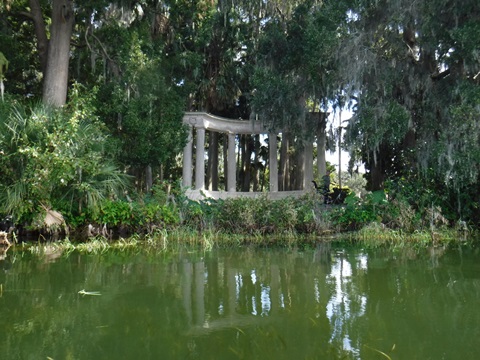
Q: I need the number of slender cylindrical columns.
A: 6